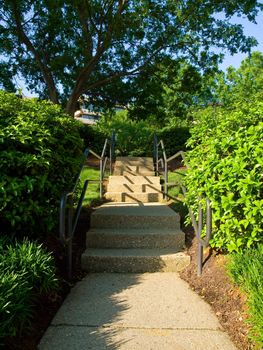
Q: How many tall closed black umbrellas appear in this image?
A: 0